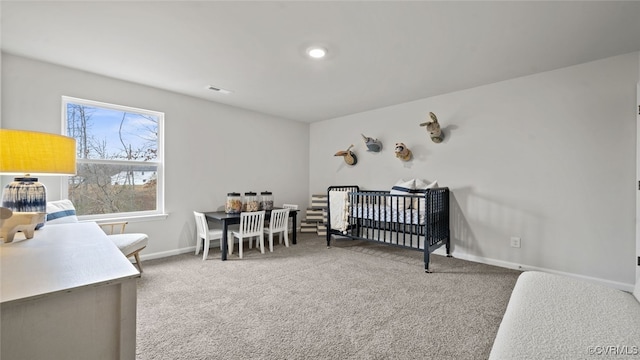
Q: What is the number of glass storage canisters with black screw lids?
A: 3